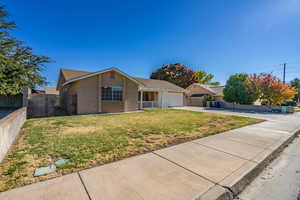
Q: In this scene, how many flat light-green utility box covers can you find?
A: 2